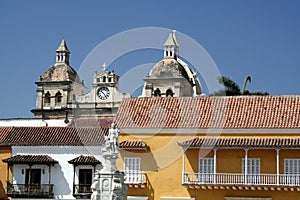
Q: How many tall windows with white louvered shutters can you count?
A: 4